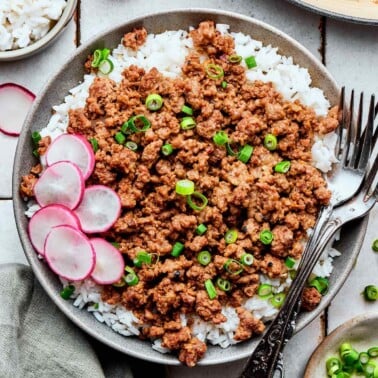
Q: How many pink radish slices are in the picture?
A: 7